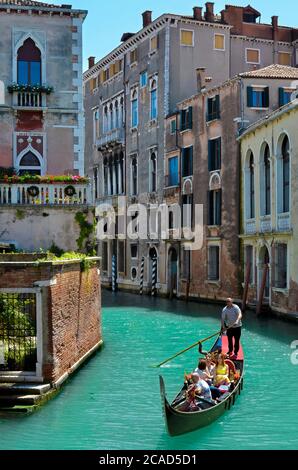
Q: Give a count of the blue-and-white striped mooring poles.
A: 3